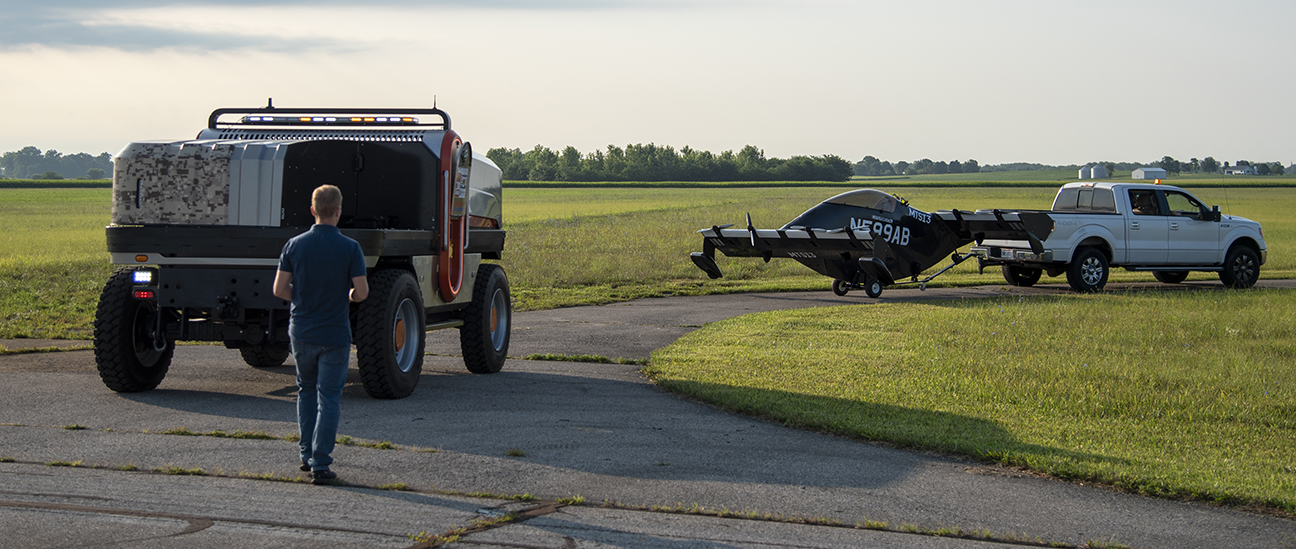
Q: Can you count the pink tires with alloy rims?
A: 0